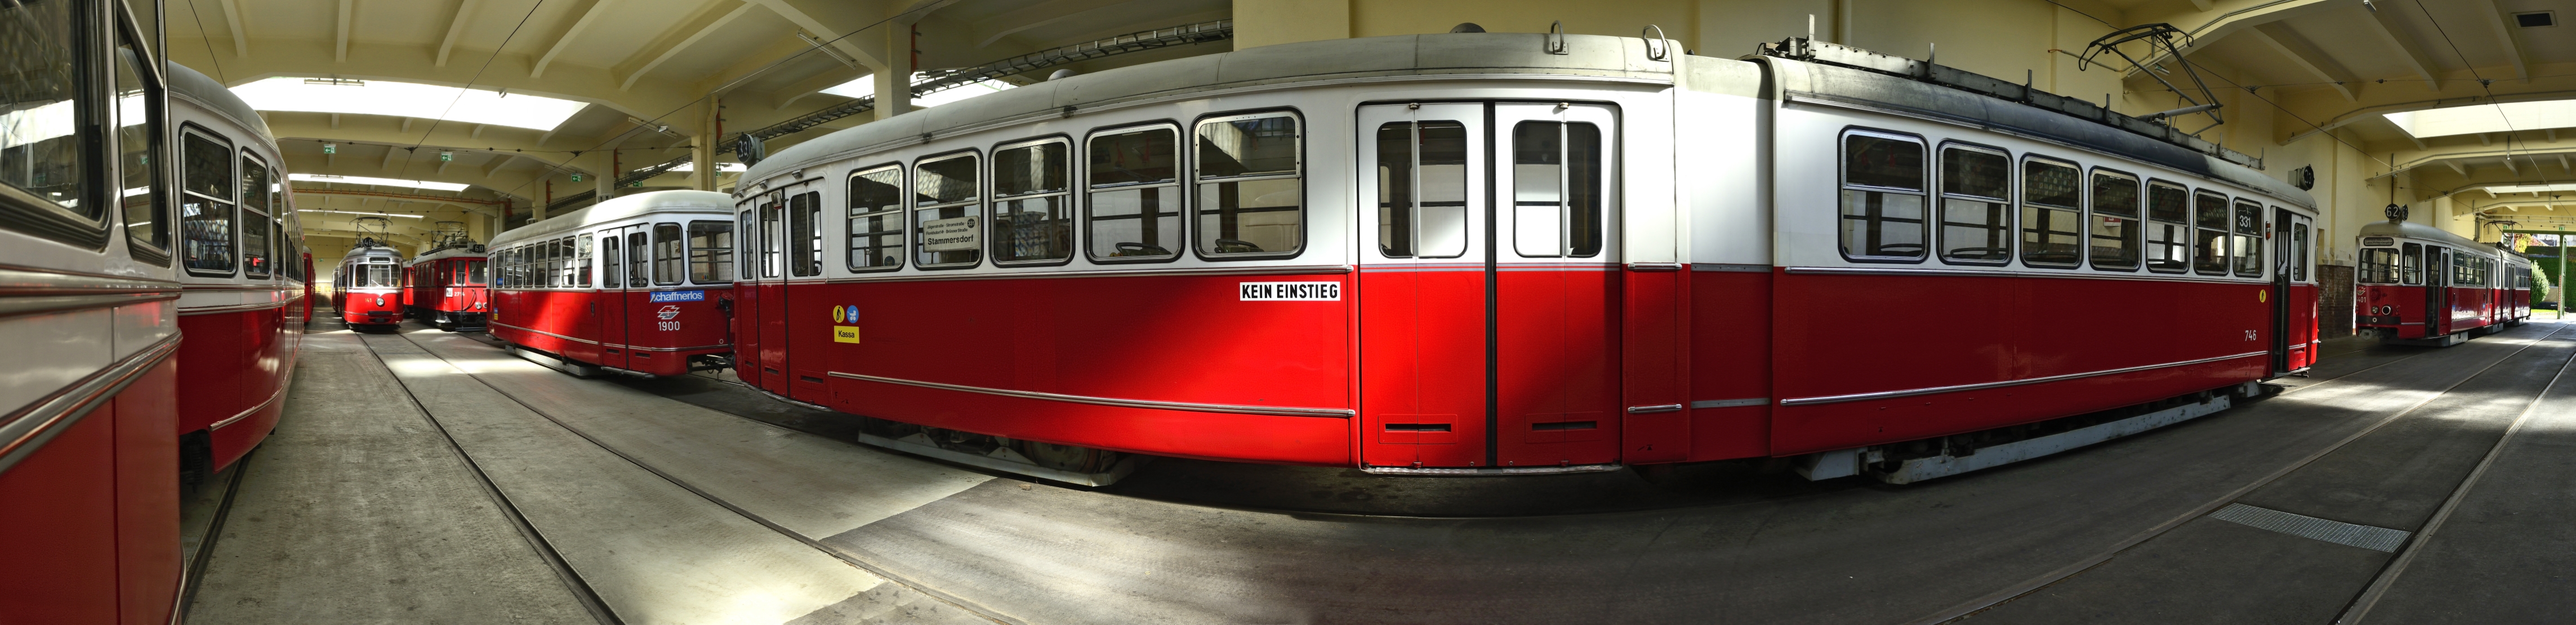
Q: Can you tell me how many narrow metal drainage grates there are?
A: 1